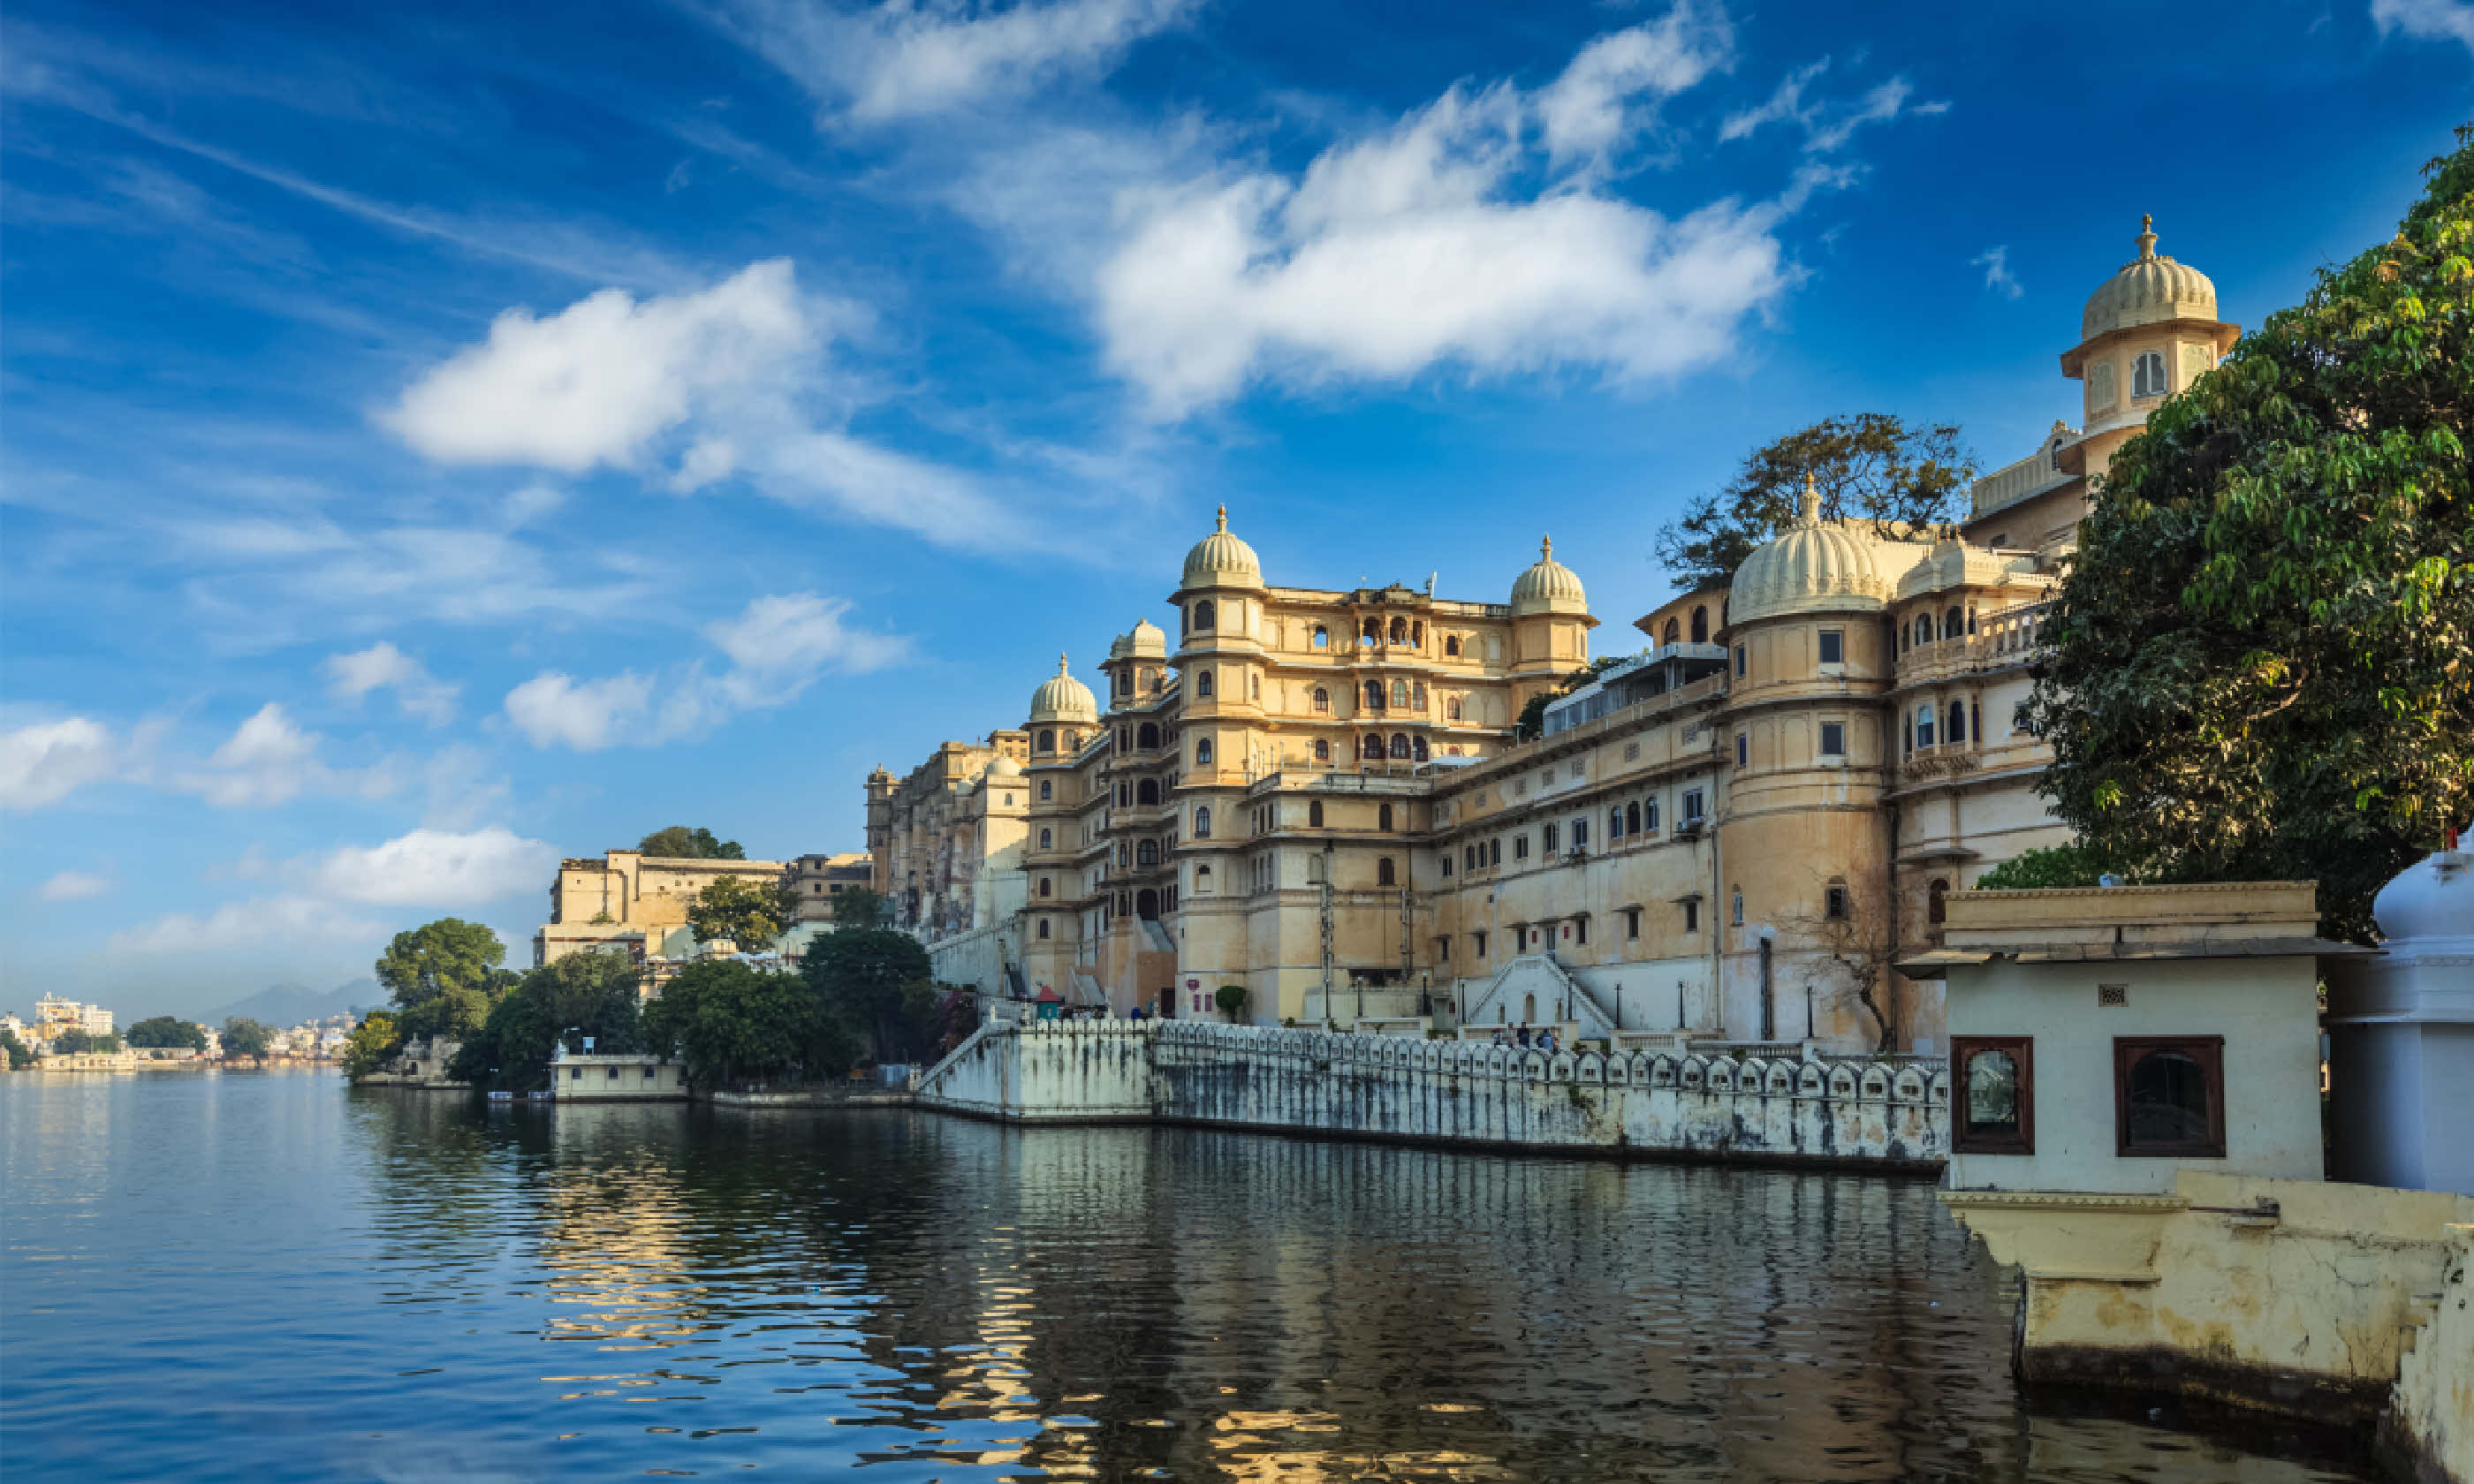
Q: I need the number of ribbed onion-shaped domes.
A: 5